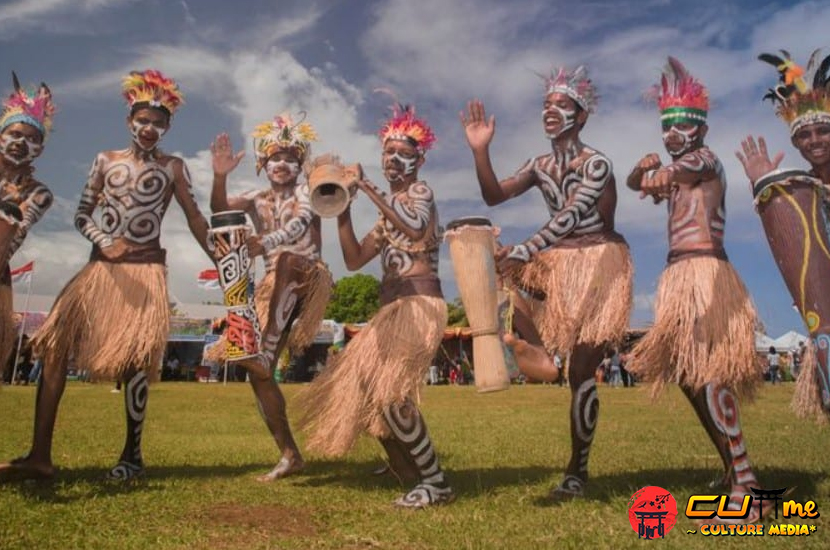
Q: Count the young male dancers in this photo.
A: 7